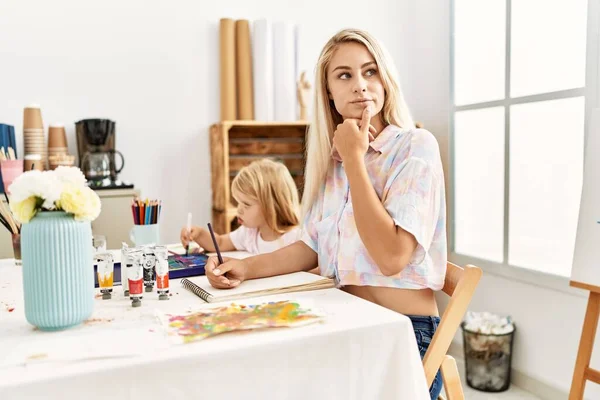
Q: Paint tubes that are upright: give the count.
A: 5